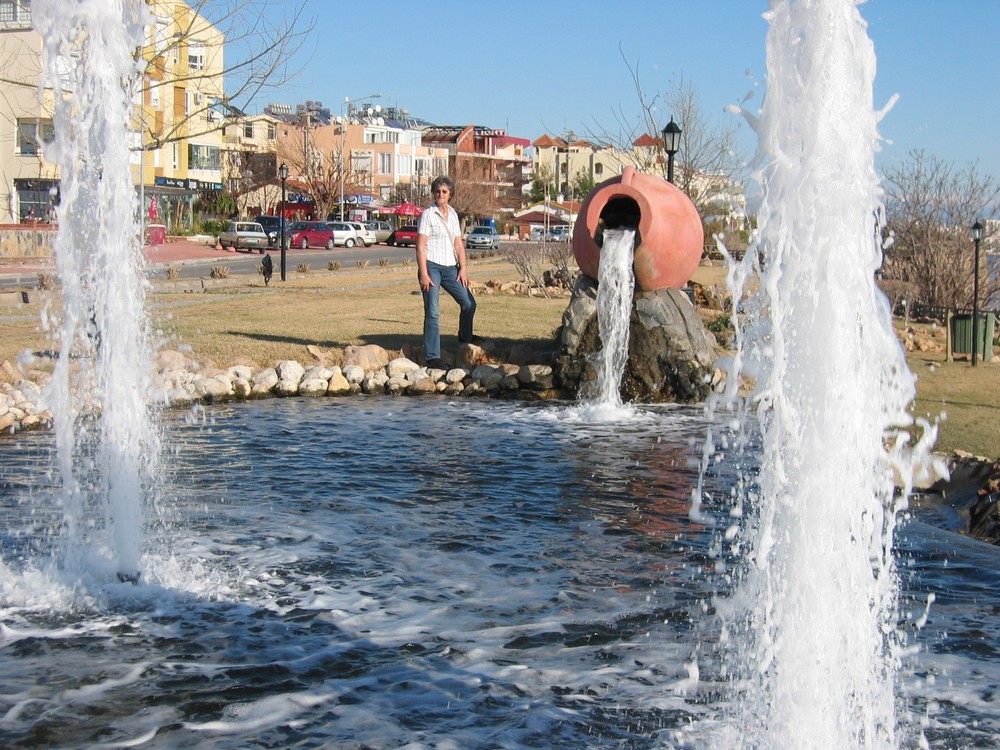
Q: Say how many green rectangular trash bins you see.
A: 1